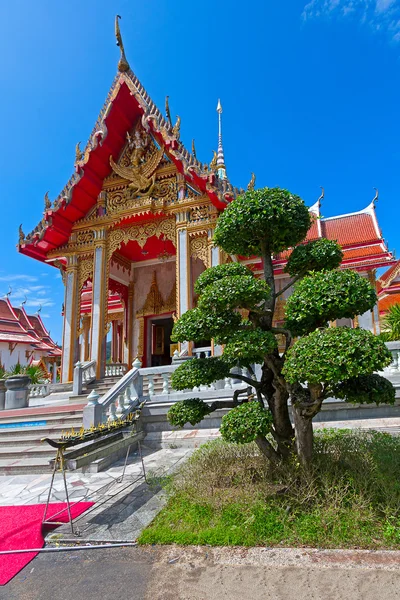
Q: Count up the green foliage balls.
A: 12